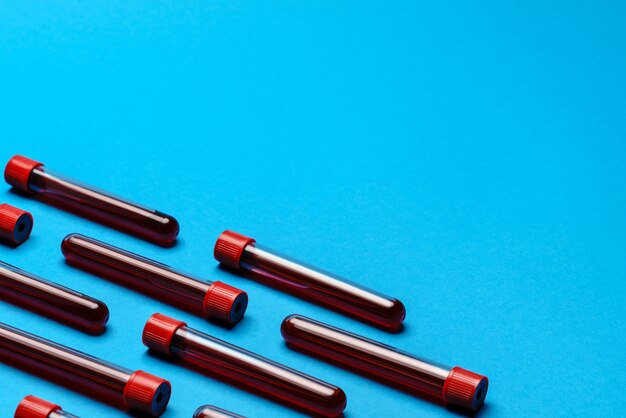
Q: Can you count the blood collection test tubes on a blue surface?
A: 10